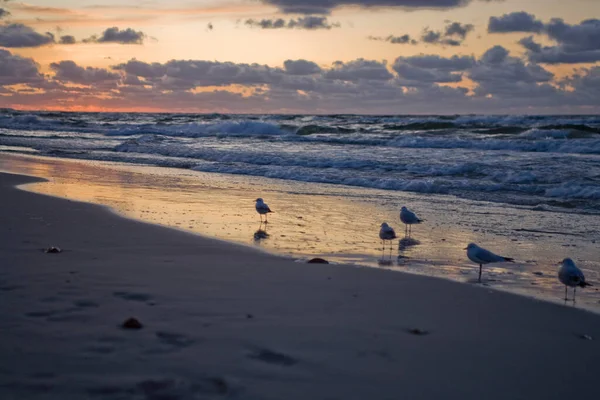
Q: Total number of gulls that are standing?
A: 5